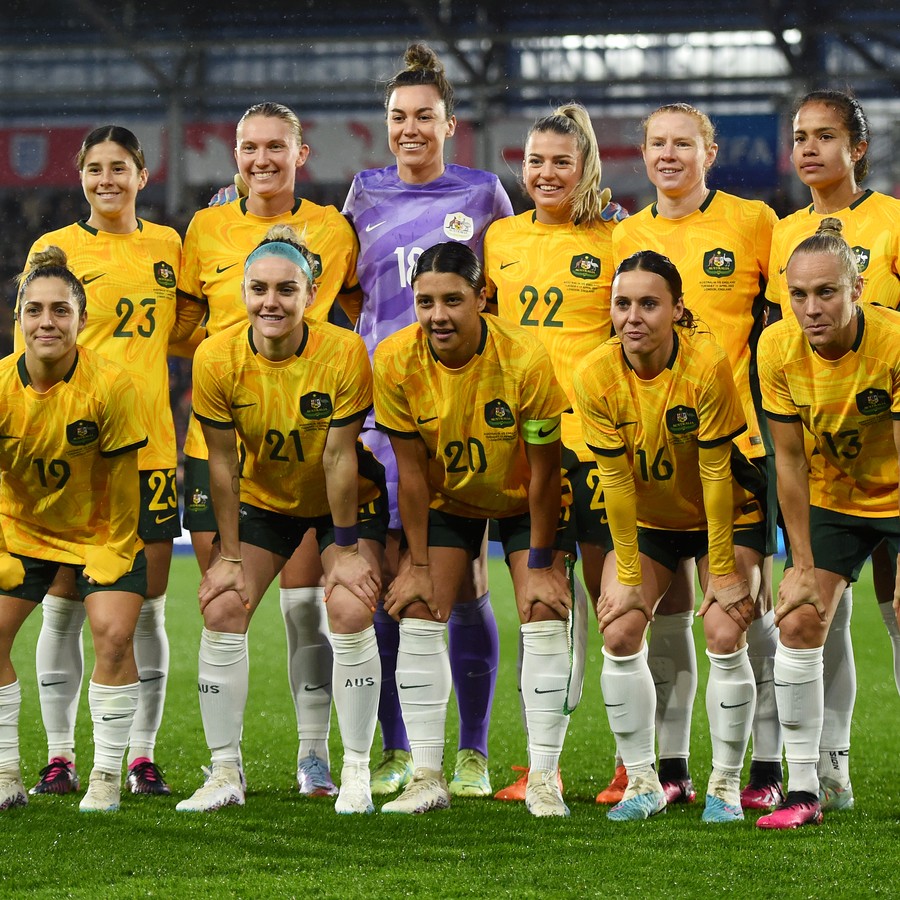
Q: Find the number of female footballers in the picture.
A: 11